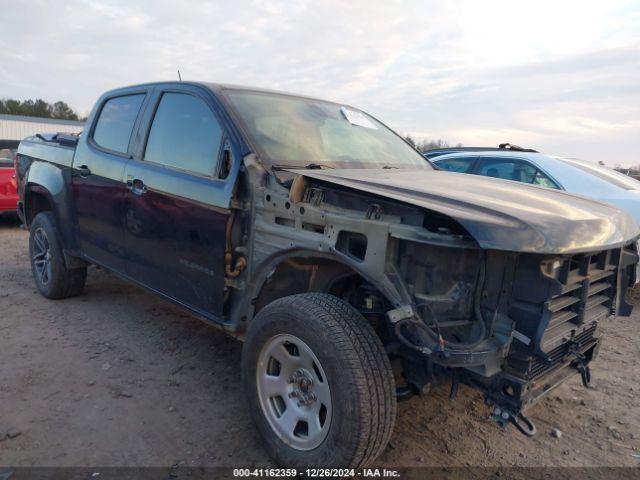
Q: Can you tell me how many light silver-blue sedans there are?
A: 1